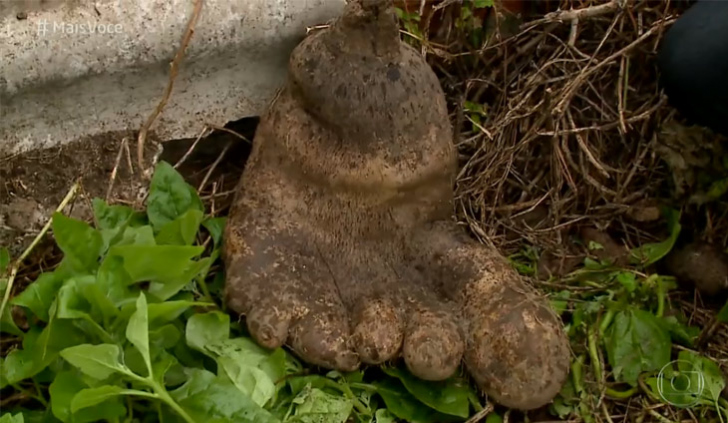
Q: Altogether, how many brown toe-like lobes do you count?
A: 5